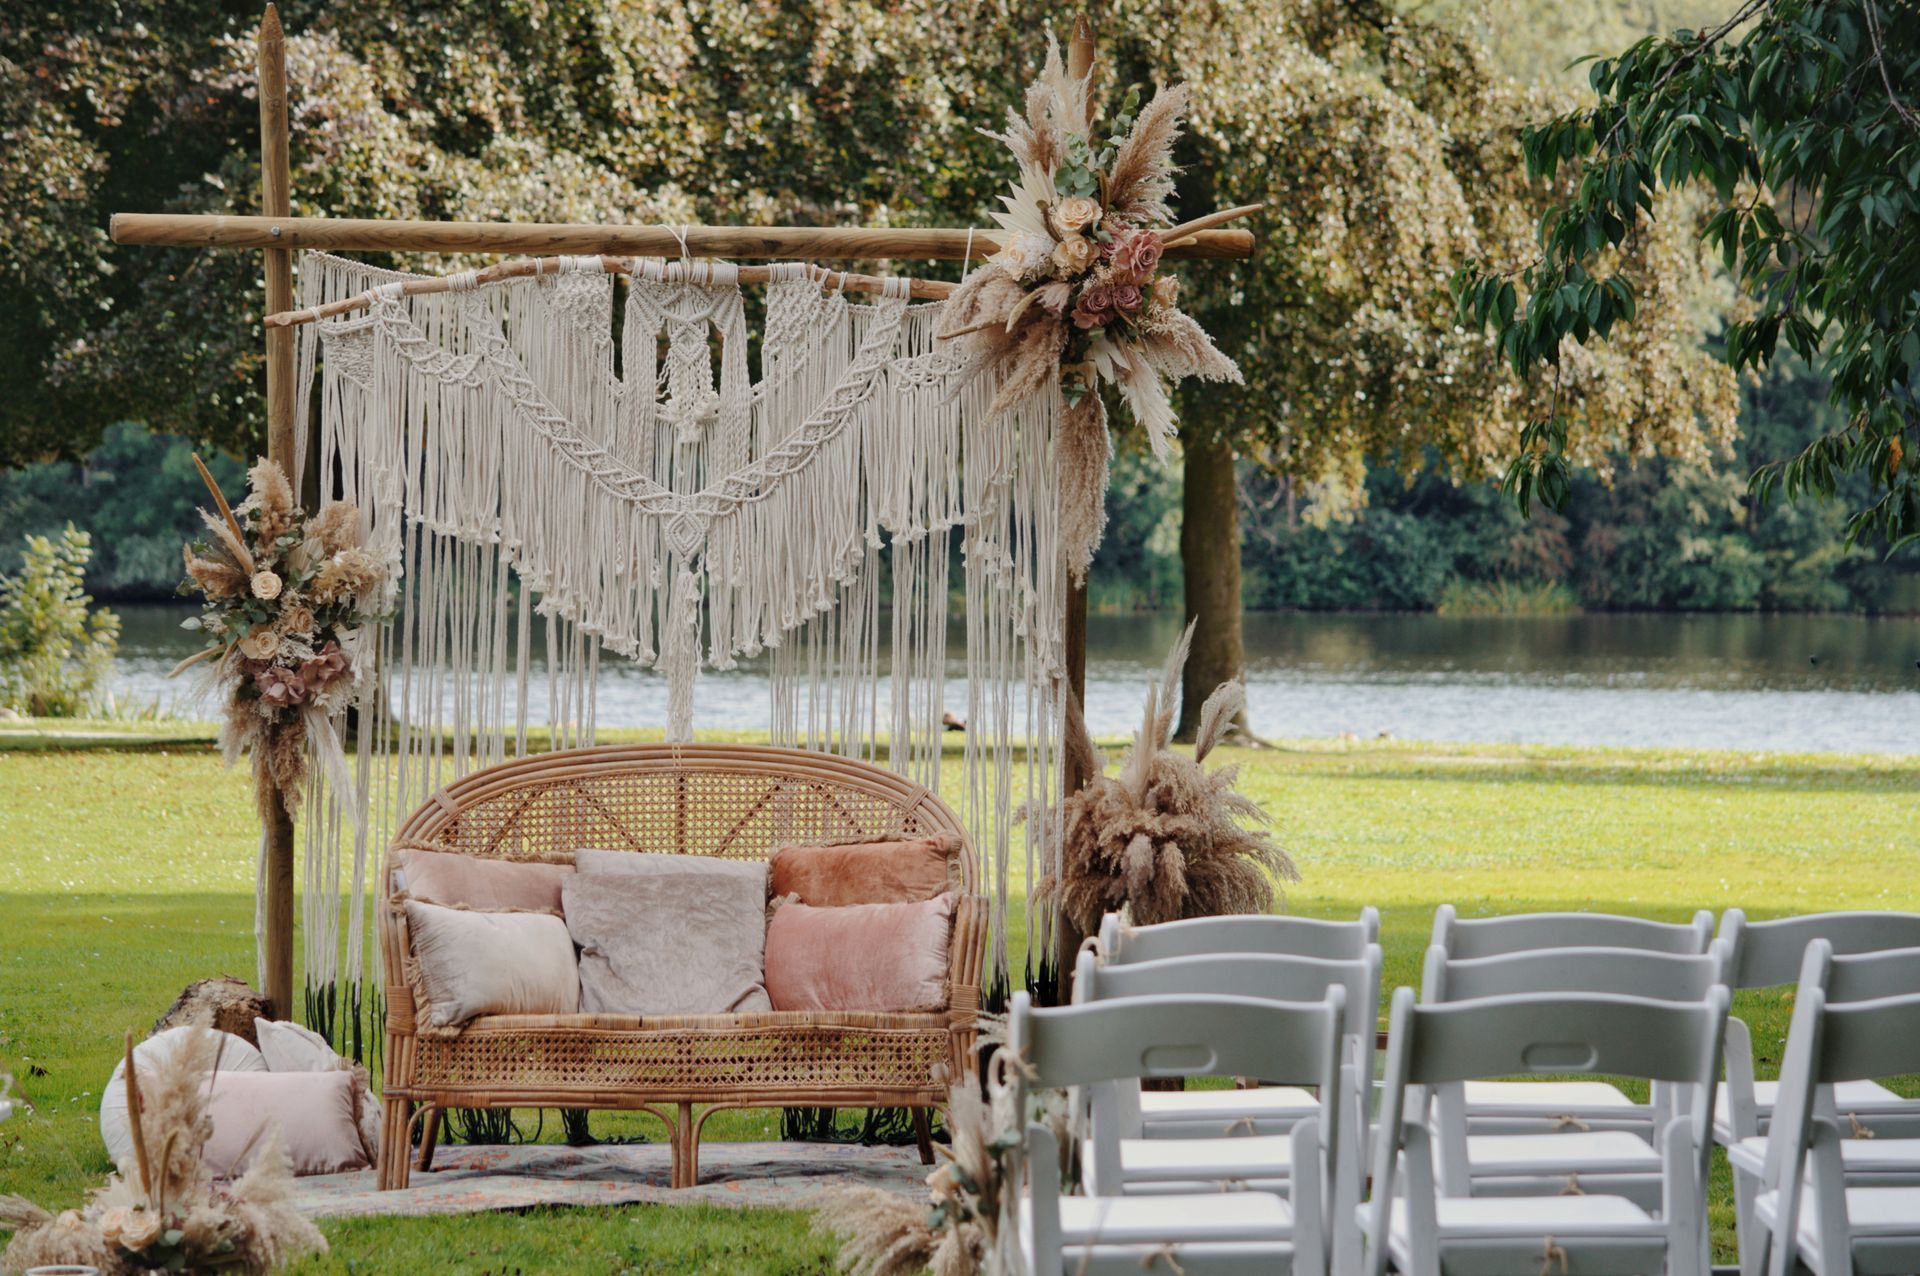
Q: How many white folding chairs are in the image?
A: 9